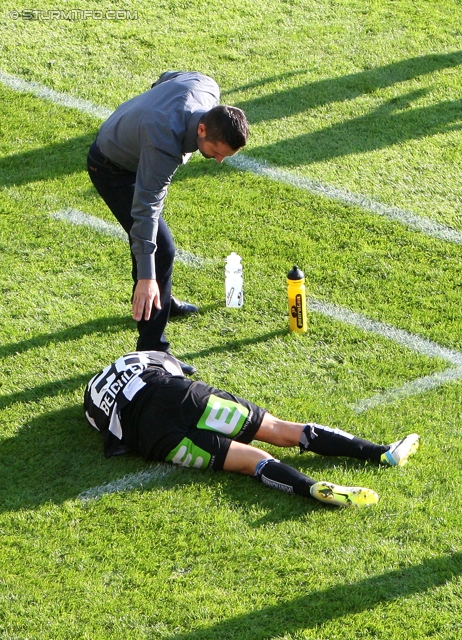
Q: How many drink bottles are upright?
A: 2